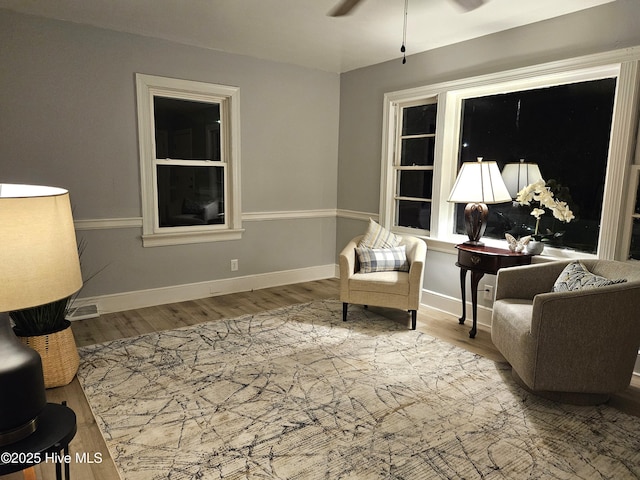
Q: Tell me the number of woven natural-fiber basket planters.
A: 1